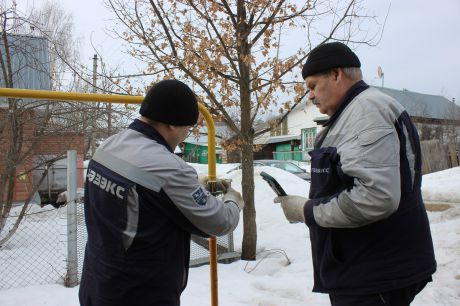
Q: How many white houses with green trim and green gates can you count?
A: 1